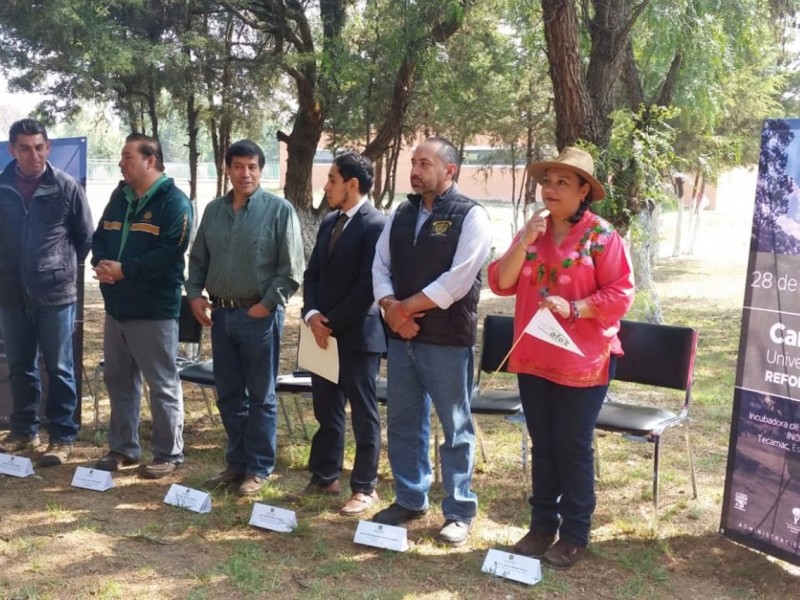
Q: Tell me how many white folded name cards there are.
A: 6